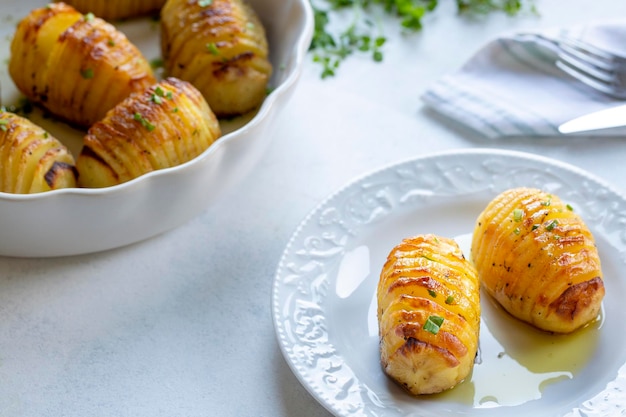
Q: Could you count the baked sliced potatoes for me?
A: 7